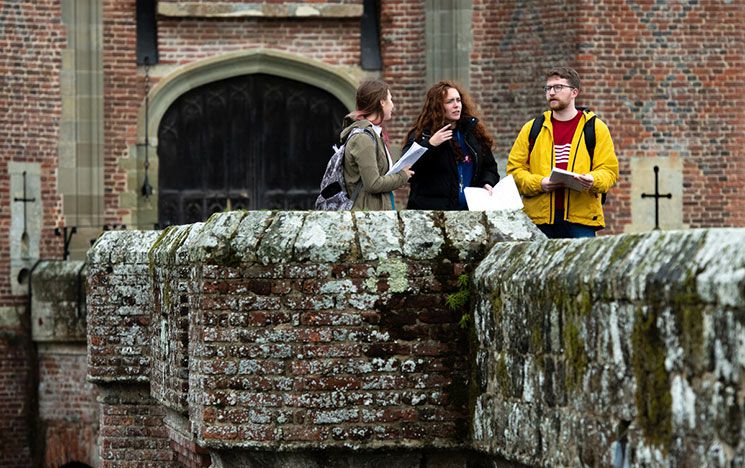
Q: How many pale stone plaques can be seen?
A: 2